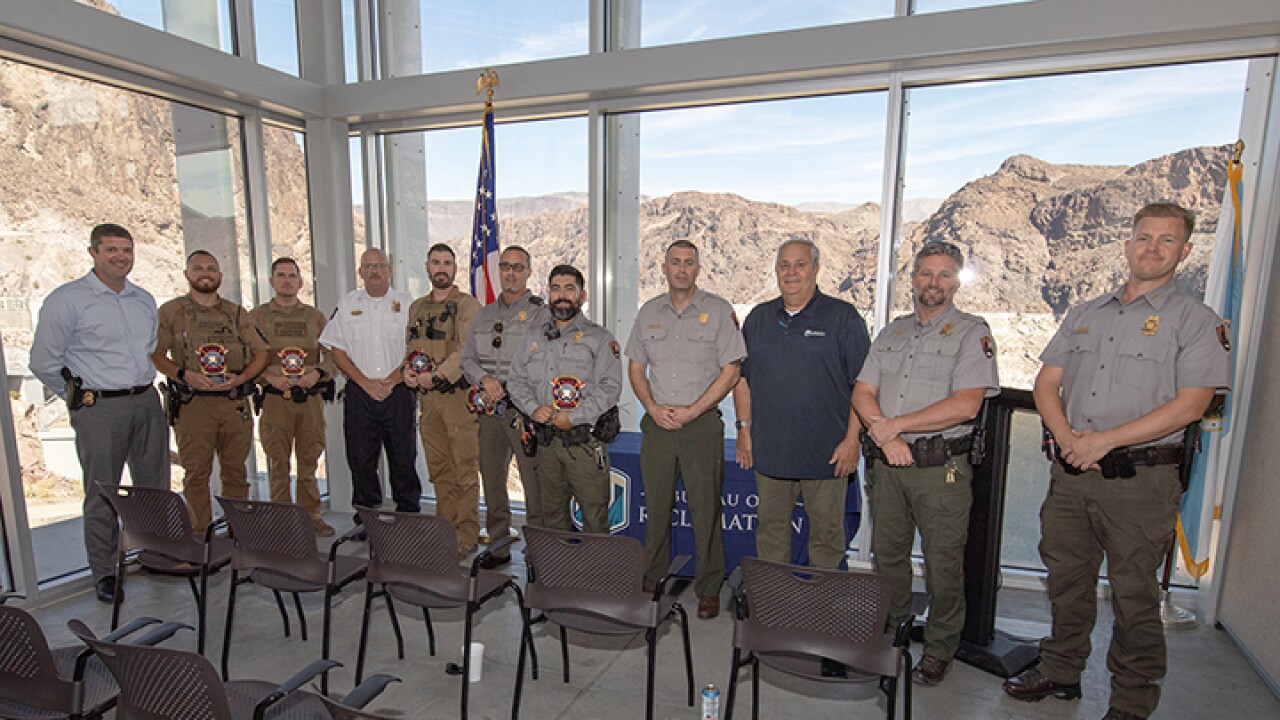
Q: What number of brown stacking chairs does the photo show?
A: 8